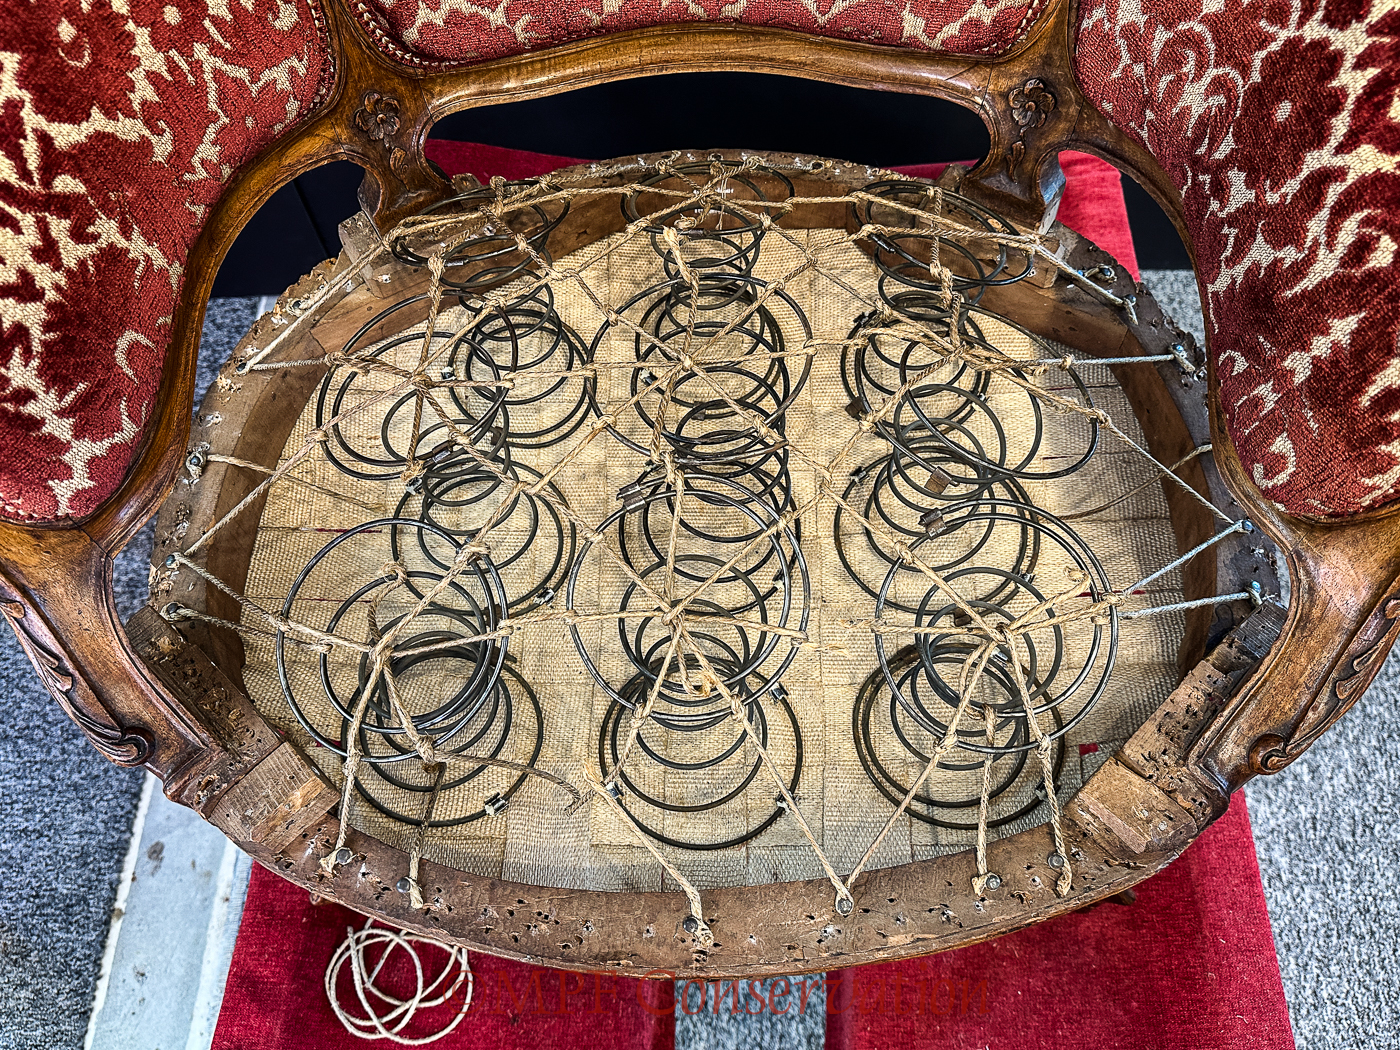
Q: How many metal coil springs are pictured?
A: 9